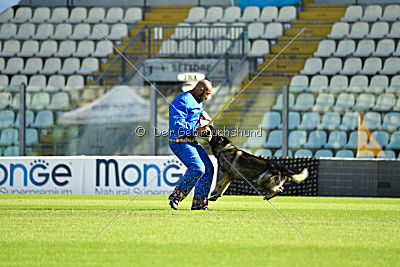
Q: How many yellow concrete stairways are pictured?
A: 2